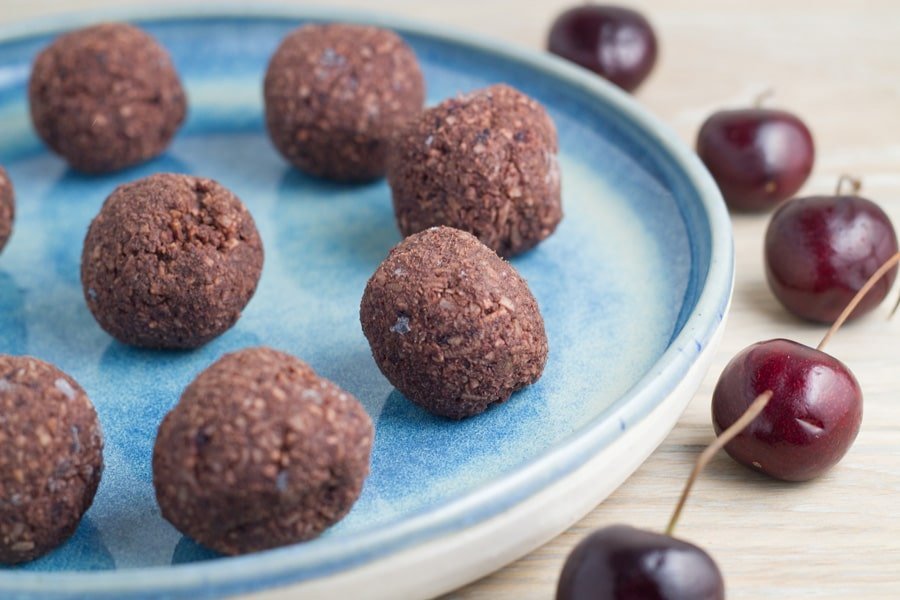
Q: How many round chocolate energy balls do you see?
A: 8